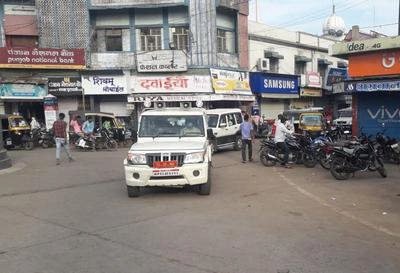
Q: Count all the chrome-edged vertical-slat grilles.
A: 1